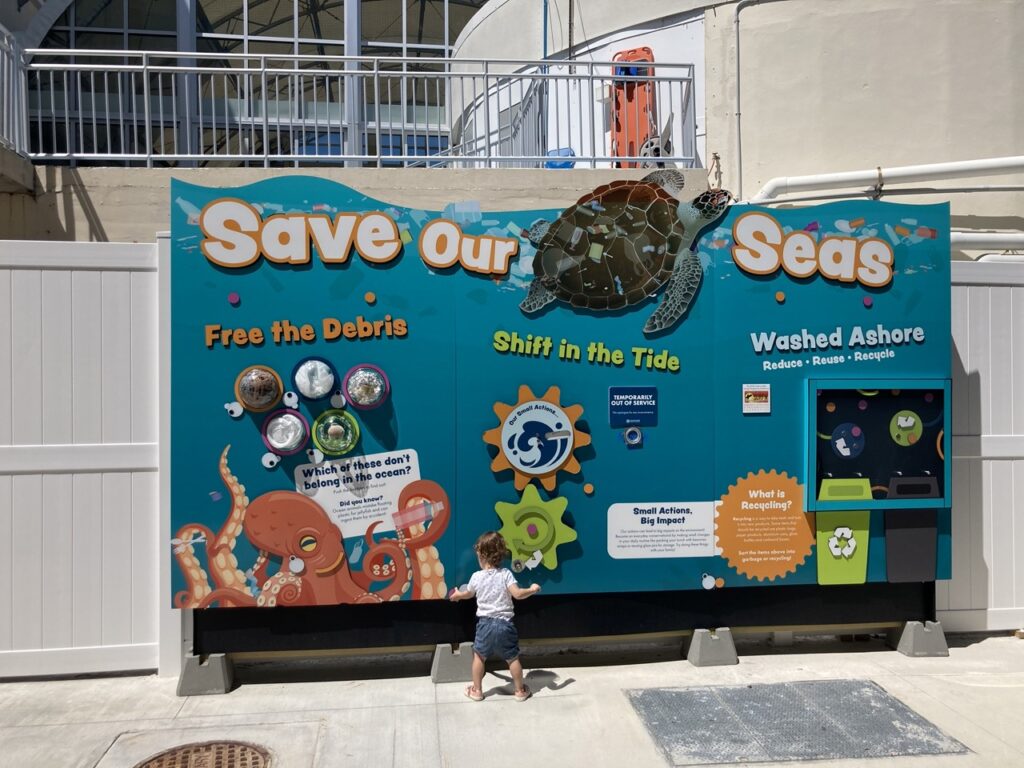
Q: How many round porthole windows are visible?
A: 5